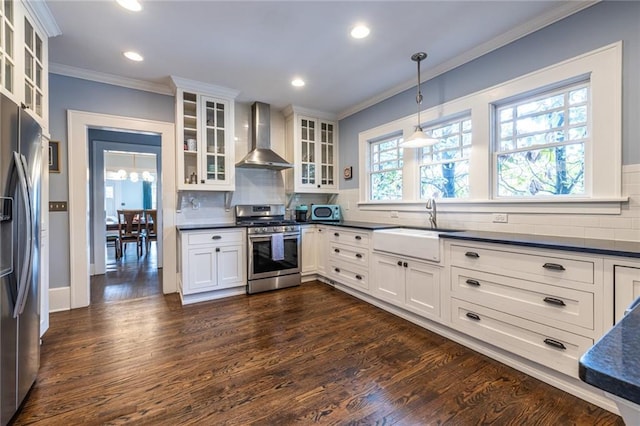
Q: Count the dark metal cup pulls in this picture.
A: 13